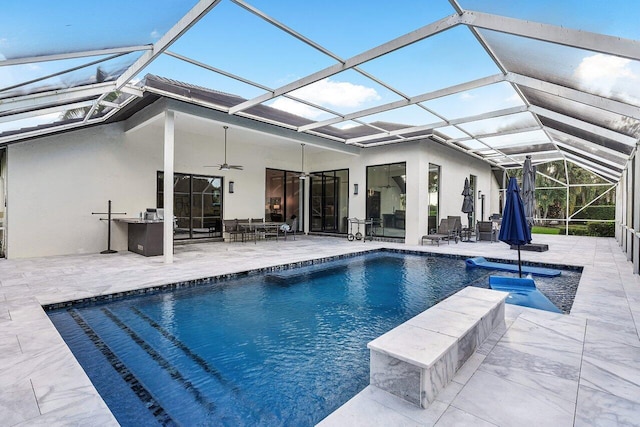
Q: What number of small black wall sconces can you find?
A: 3